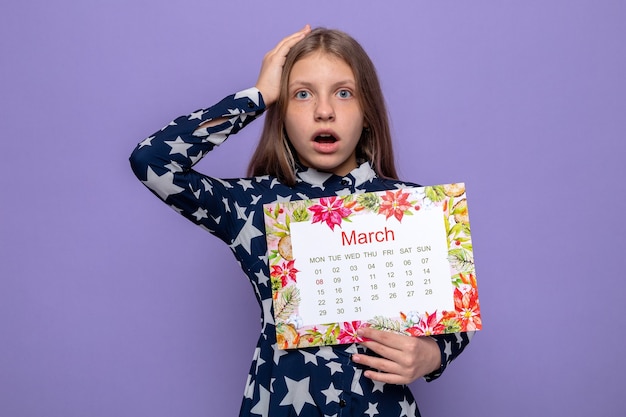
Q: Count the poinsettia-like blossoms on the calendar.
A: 6